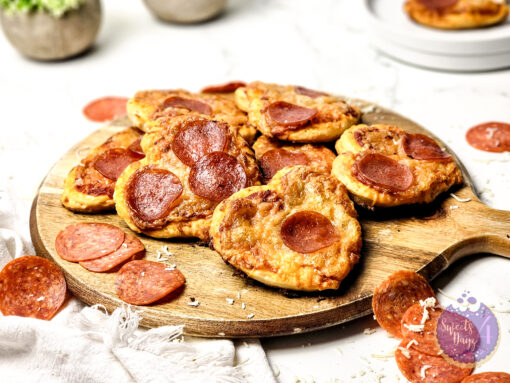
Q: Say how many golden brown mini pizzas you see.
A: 8